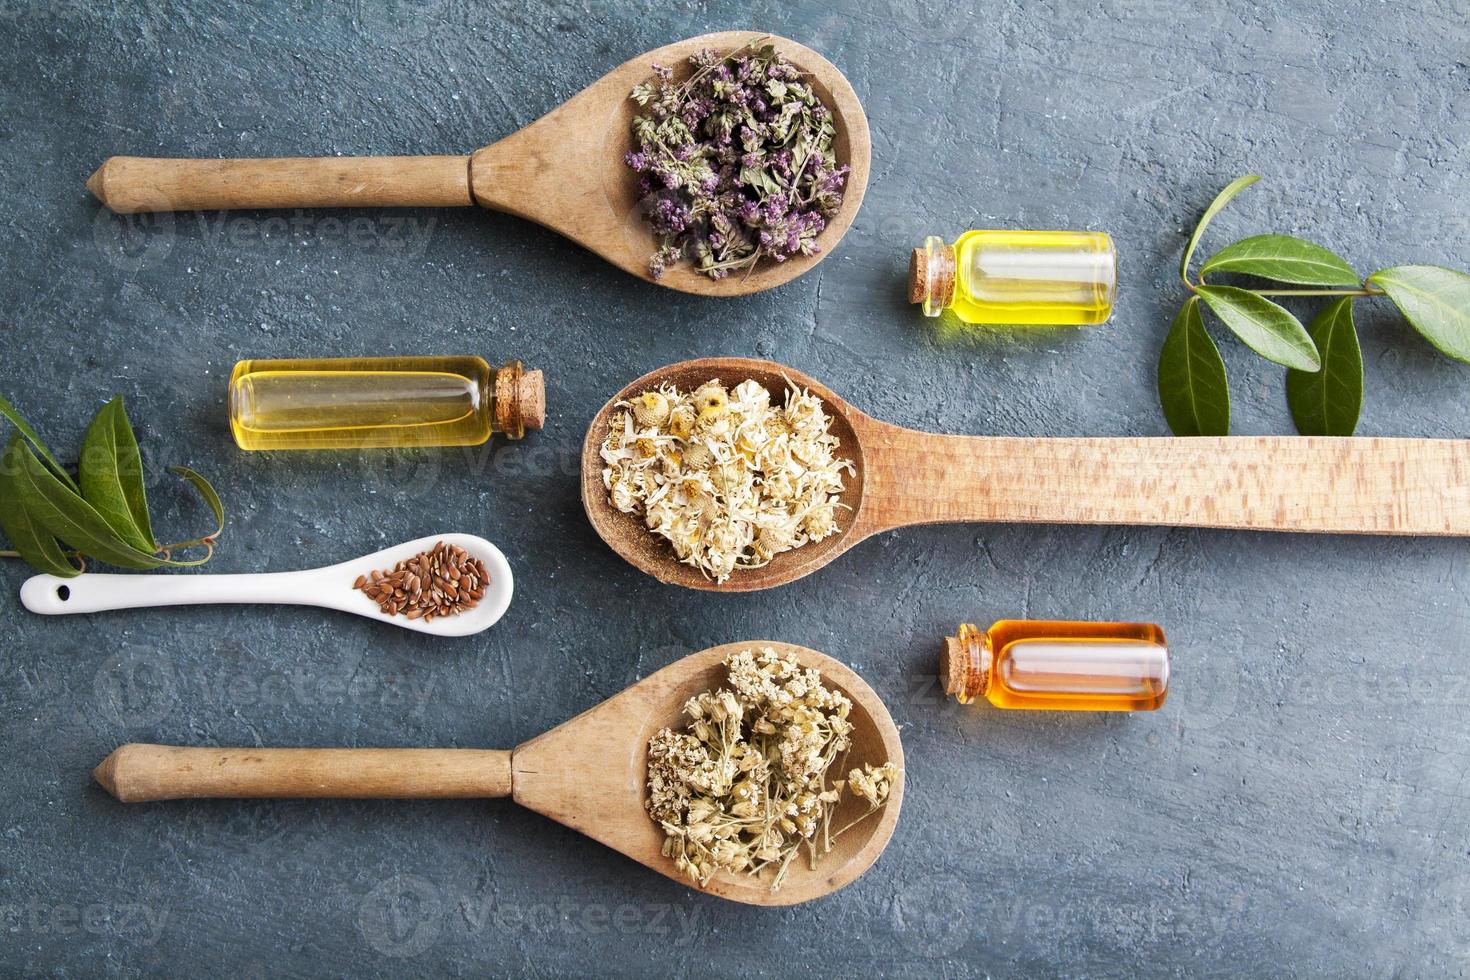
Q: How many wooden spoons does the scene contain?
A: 3